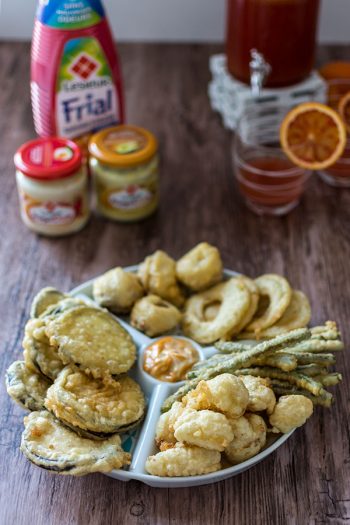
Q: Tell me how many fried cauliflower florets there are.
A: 7